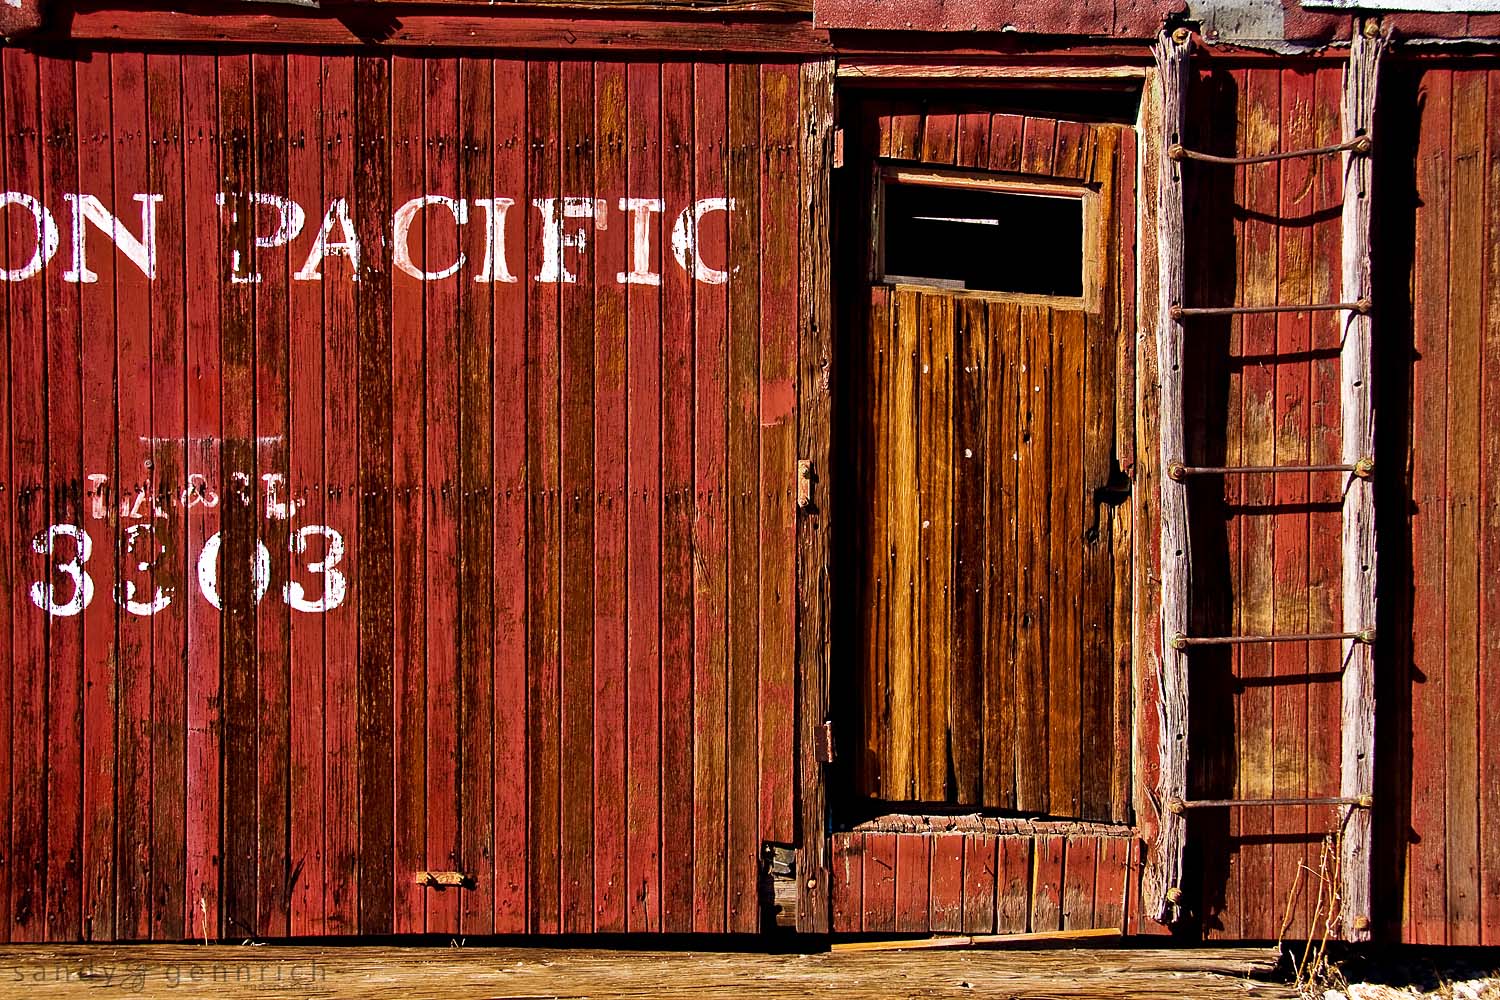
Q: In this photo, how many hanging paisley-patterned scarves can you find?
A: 0